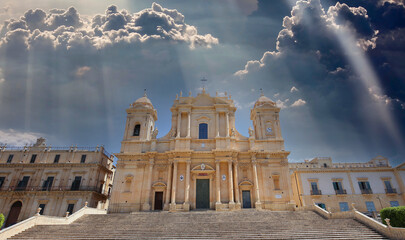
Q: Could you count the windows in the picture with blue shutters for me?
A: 8